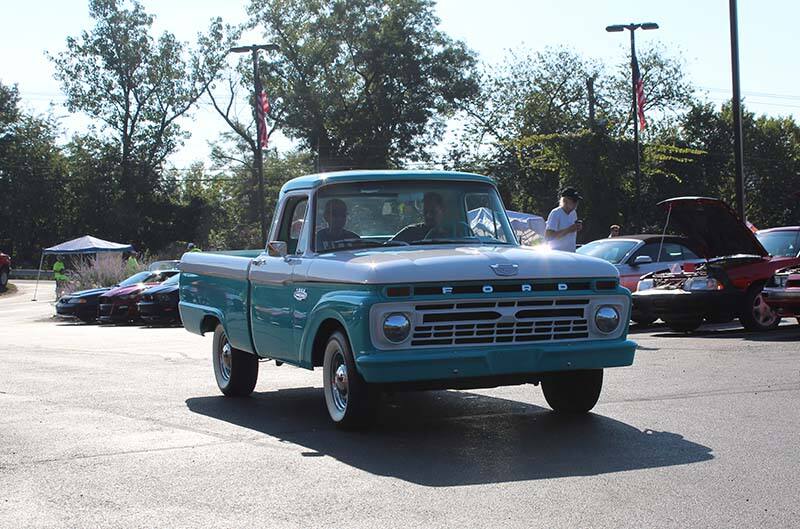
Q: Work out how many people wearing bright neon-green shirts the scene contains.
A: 3